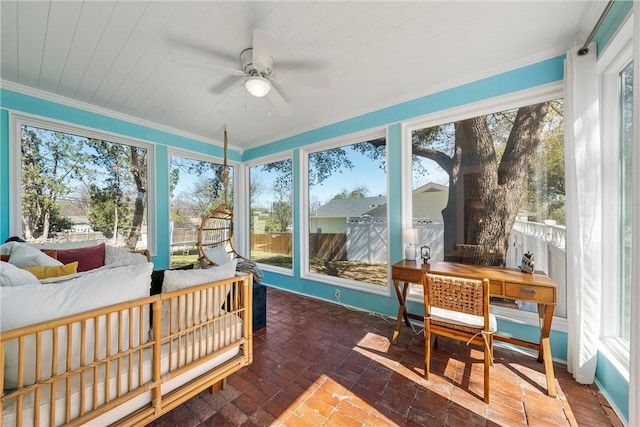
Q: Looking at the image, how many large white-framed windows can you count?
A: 6